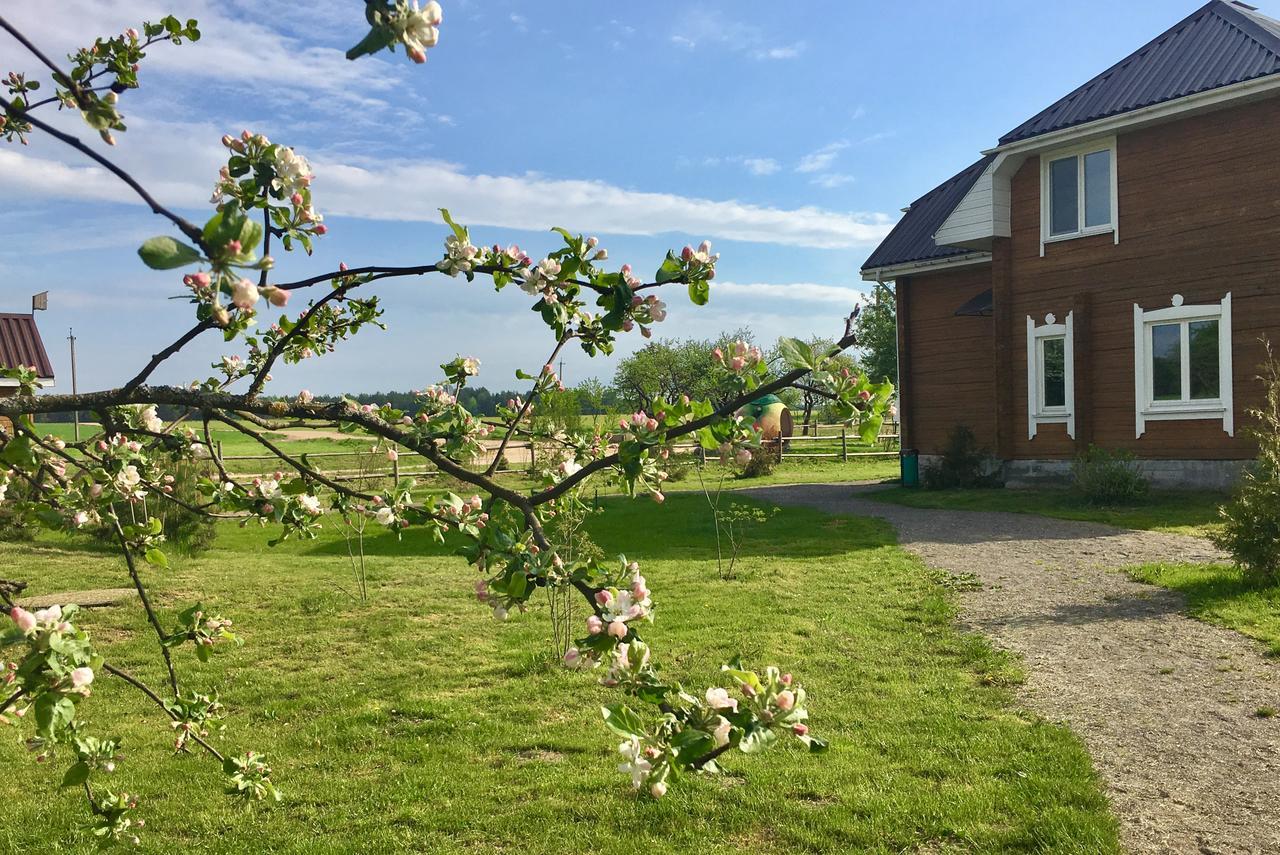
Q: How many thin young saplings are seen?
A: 3